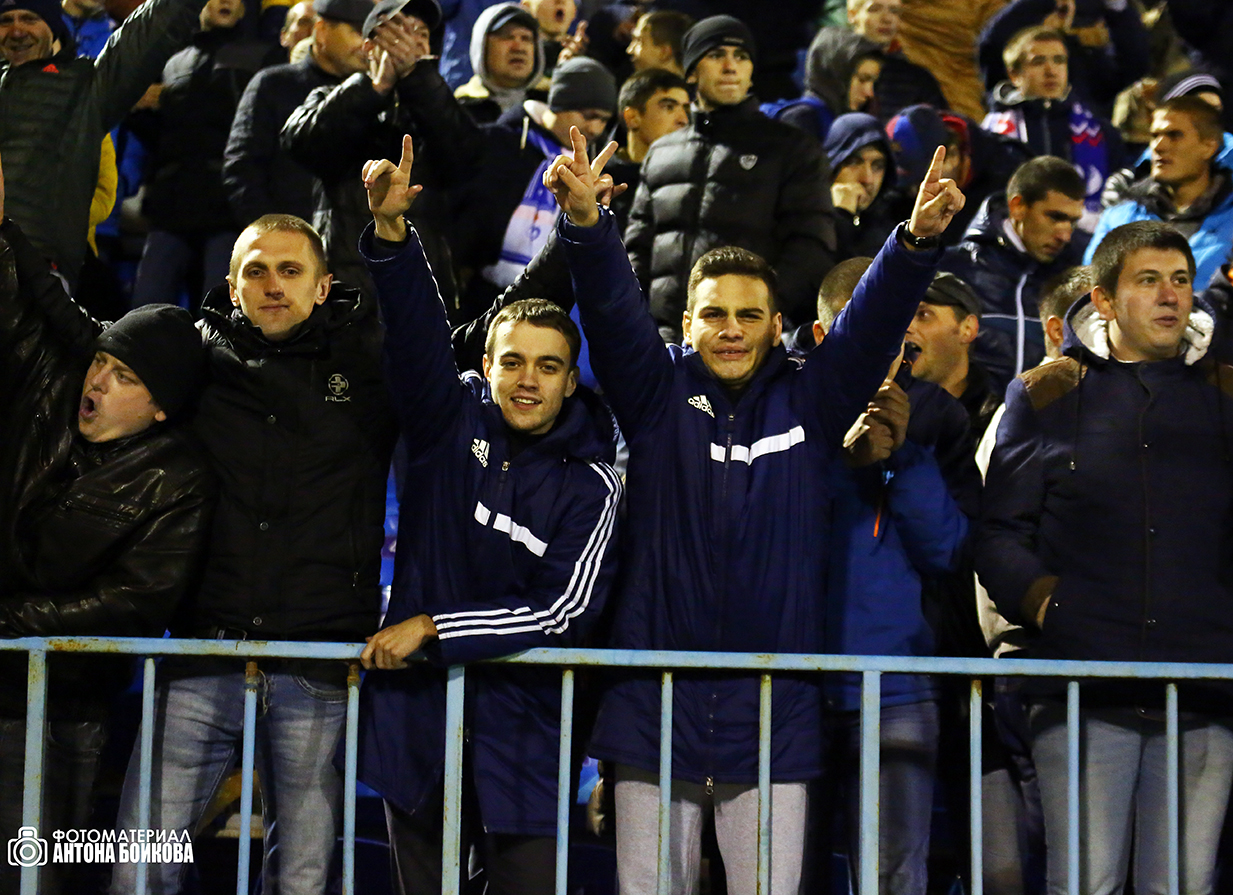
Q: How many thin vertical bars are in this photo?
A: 9